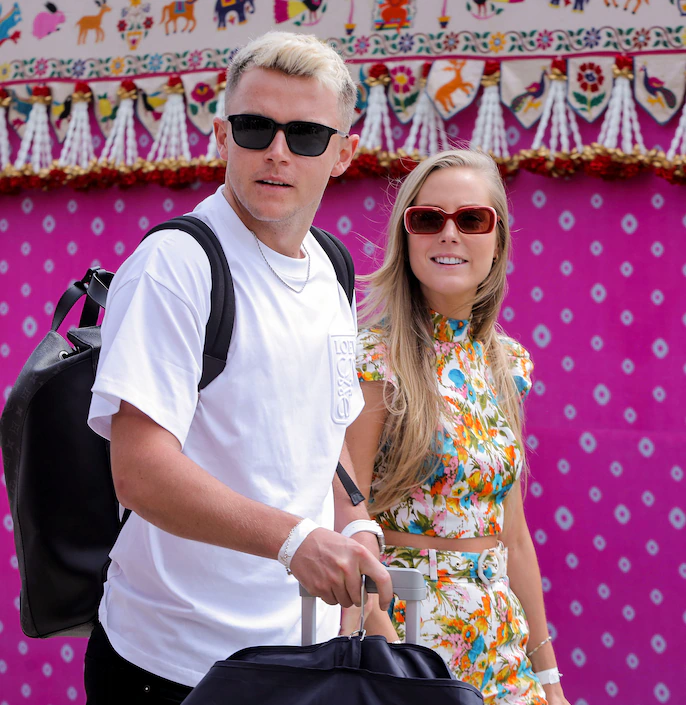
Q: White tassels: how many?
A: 12